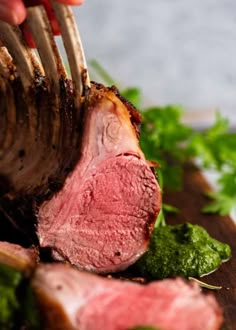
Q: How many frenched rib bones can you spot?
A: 4